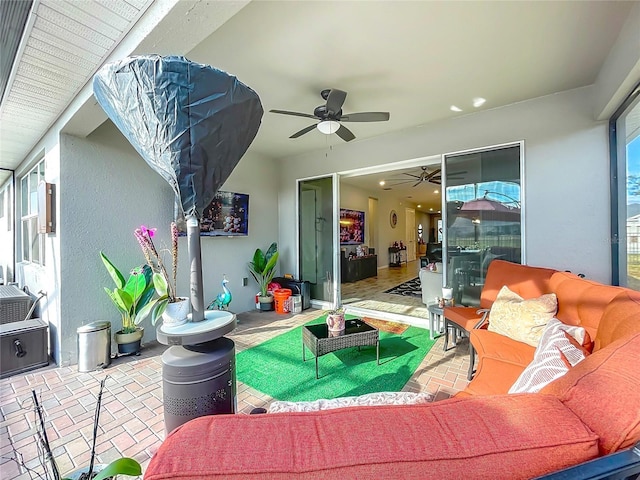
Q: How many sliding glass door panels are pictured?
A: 2